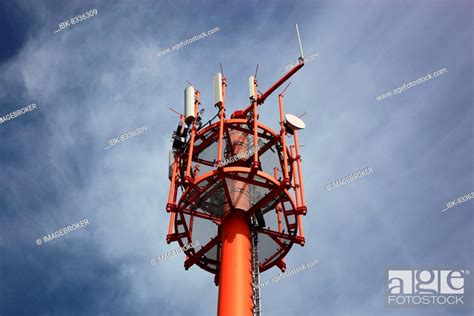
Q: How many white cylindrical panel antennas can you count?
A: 3